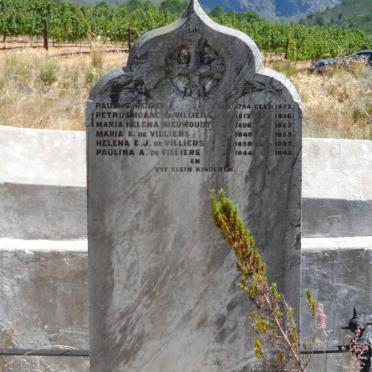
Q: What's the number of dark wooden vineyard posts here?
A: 3